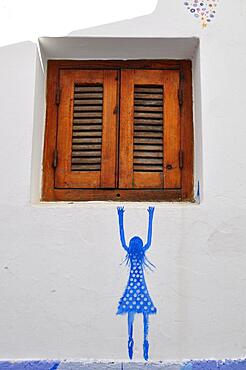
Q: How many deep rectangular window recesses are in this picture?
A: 1